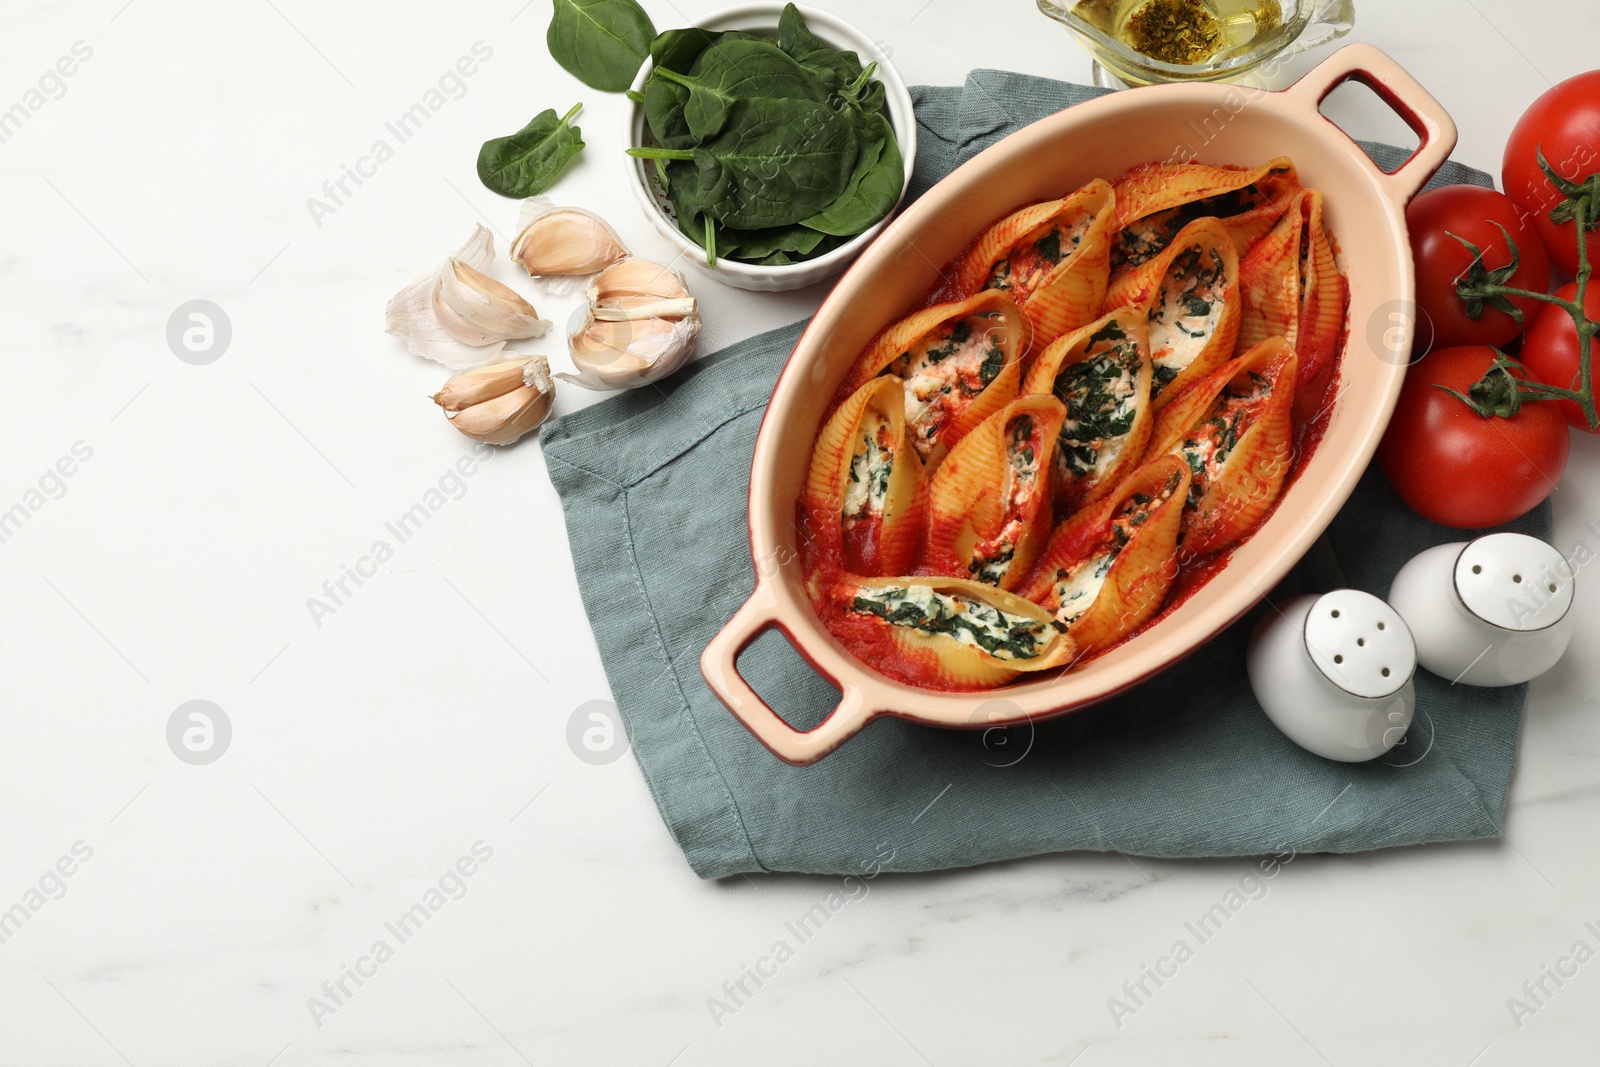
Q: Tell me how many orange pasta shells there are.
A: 11